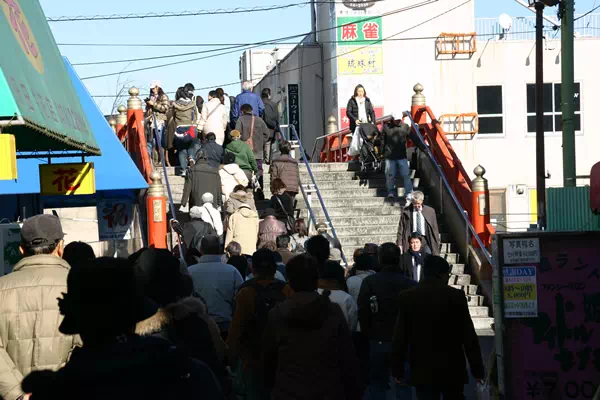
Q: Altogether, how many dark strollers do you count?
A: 1